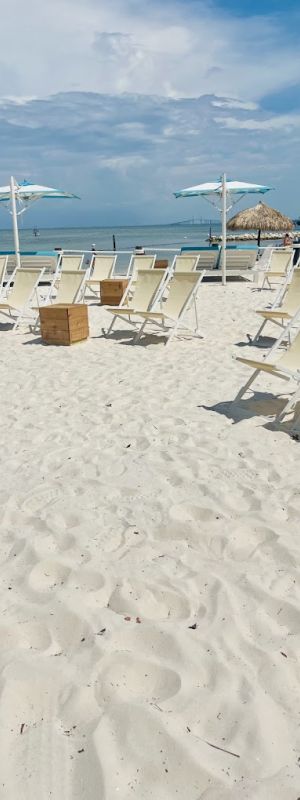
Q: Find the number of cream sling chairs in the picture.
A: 12